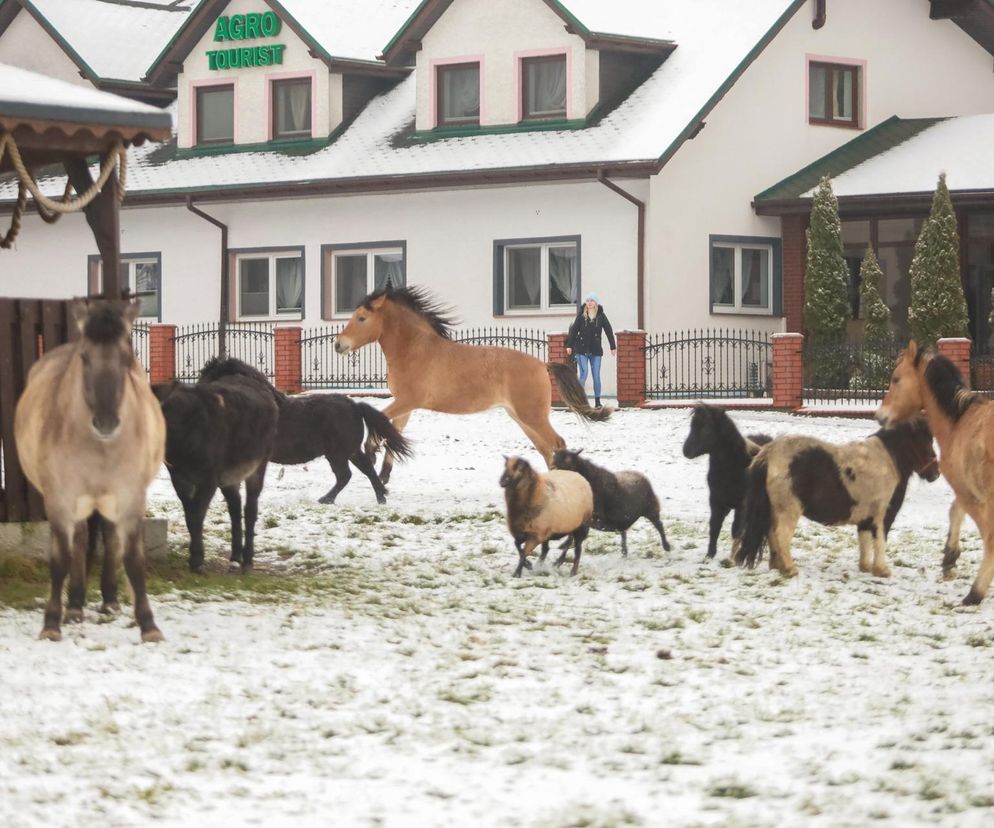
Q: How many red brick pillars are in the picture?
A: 6